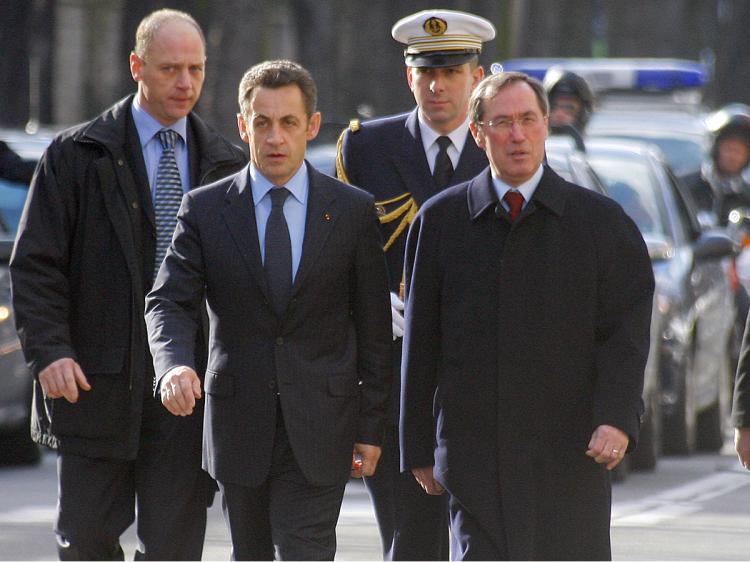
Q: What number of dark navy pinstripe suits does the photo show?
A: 1